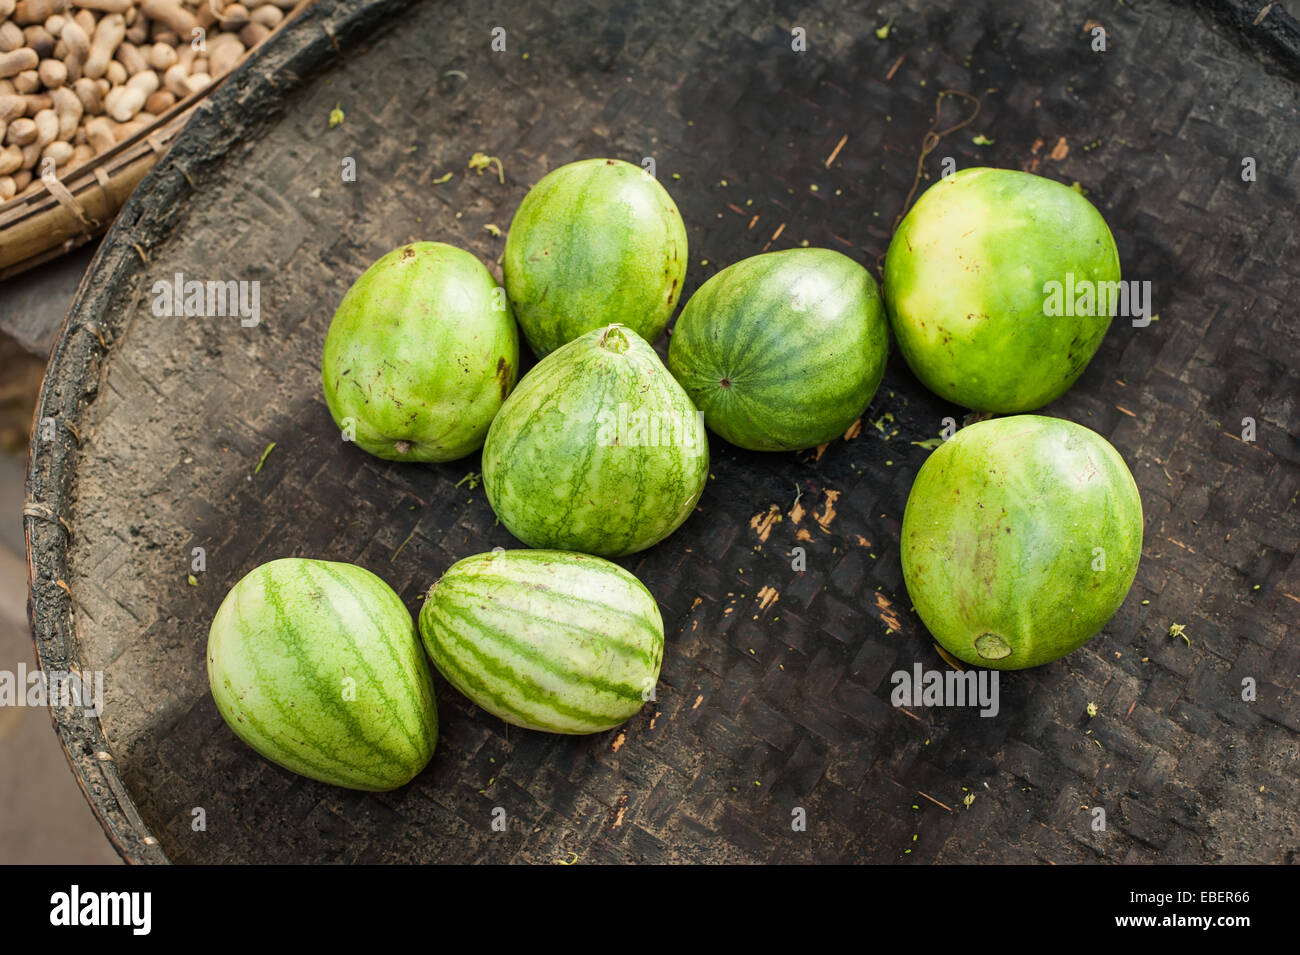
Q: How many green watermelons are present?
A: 8